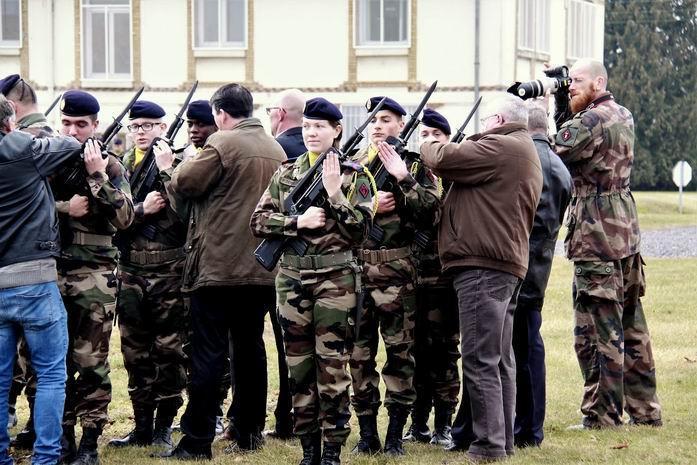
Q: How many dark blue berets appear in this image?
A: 7